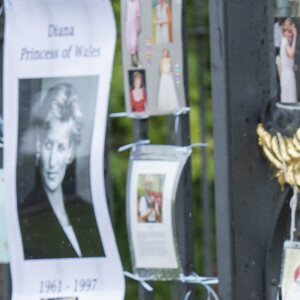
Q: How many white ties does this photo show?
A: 6